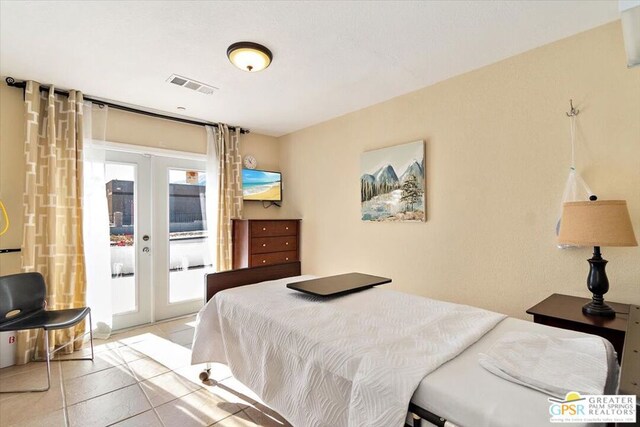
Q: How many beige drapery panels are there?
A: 2